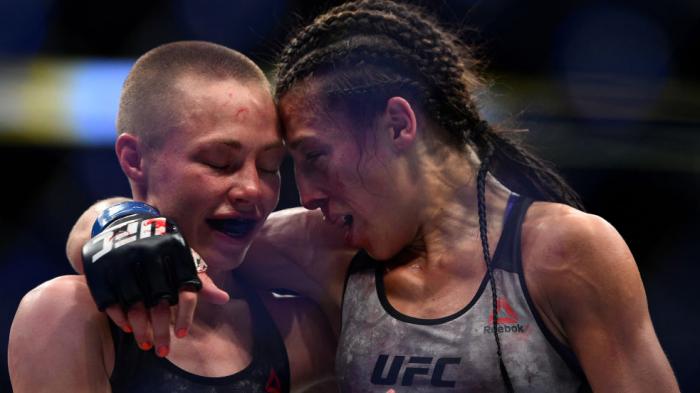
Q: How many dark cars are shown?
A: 0